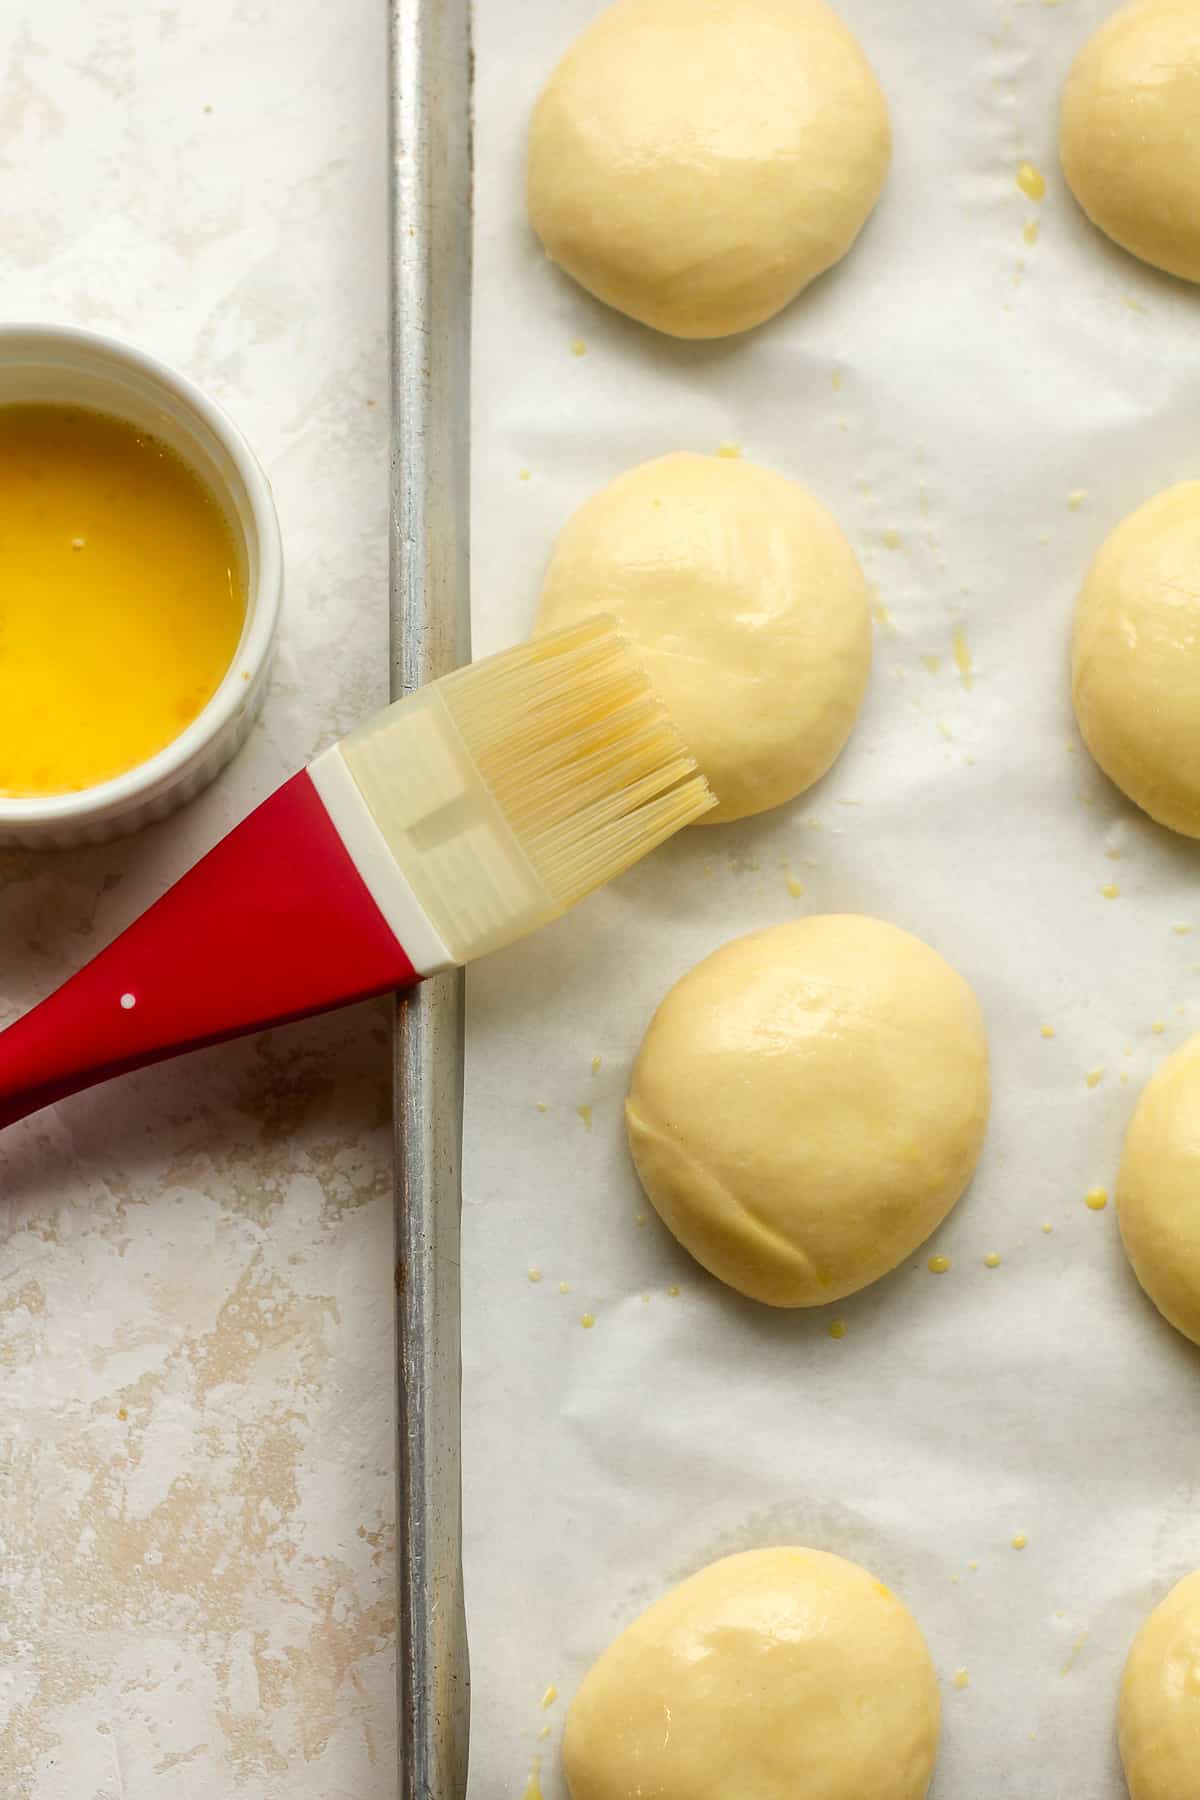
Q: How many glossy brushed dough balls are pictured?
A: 8